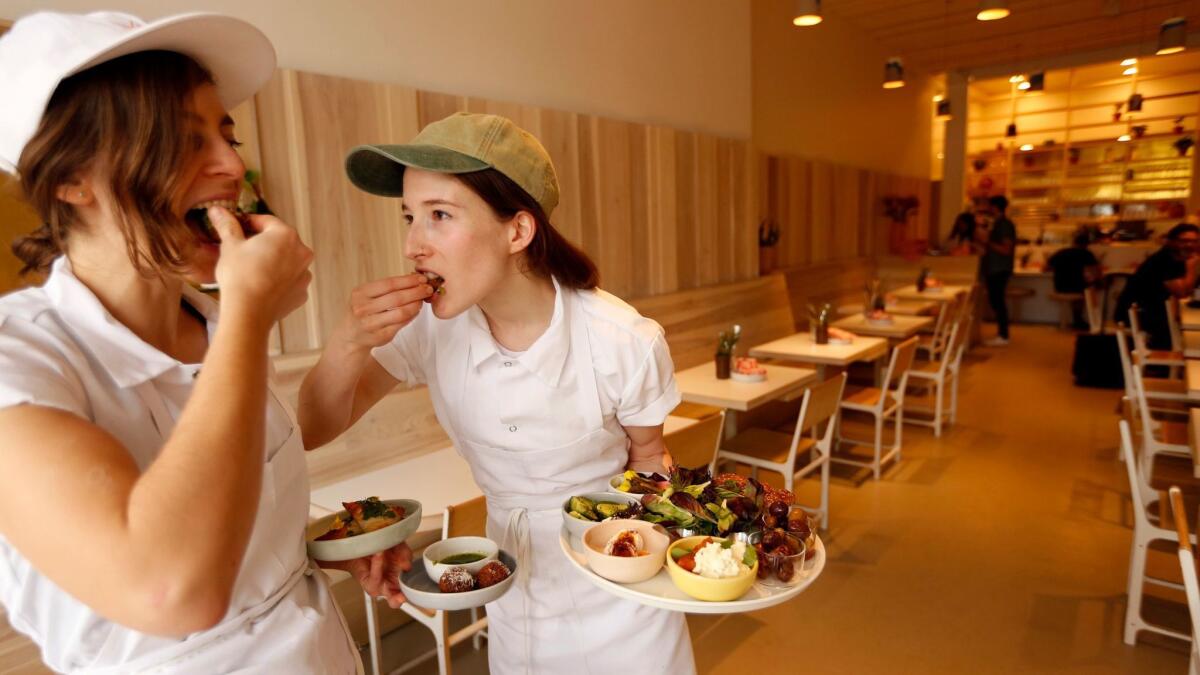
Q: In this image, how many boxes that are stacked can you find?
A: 0